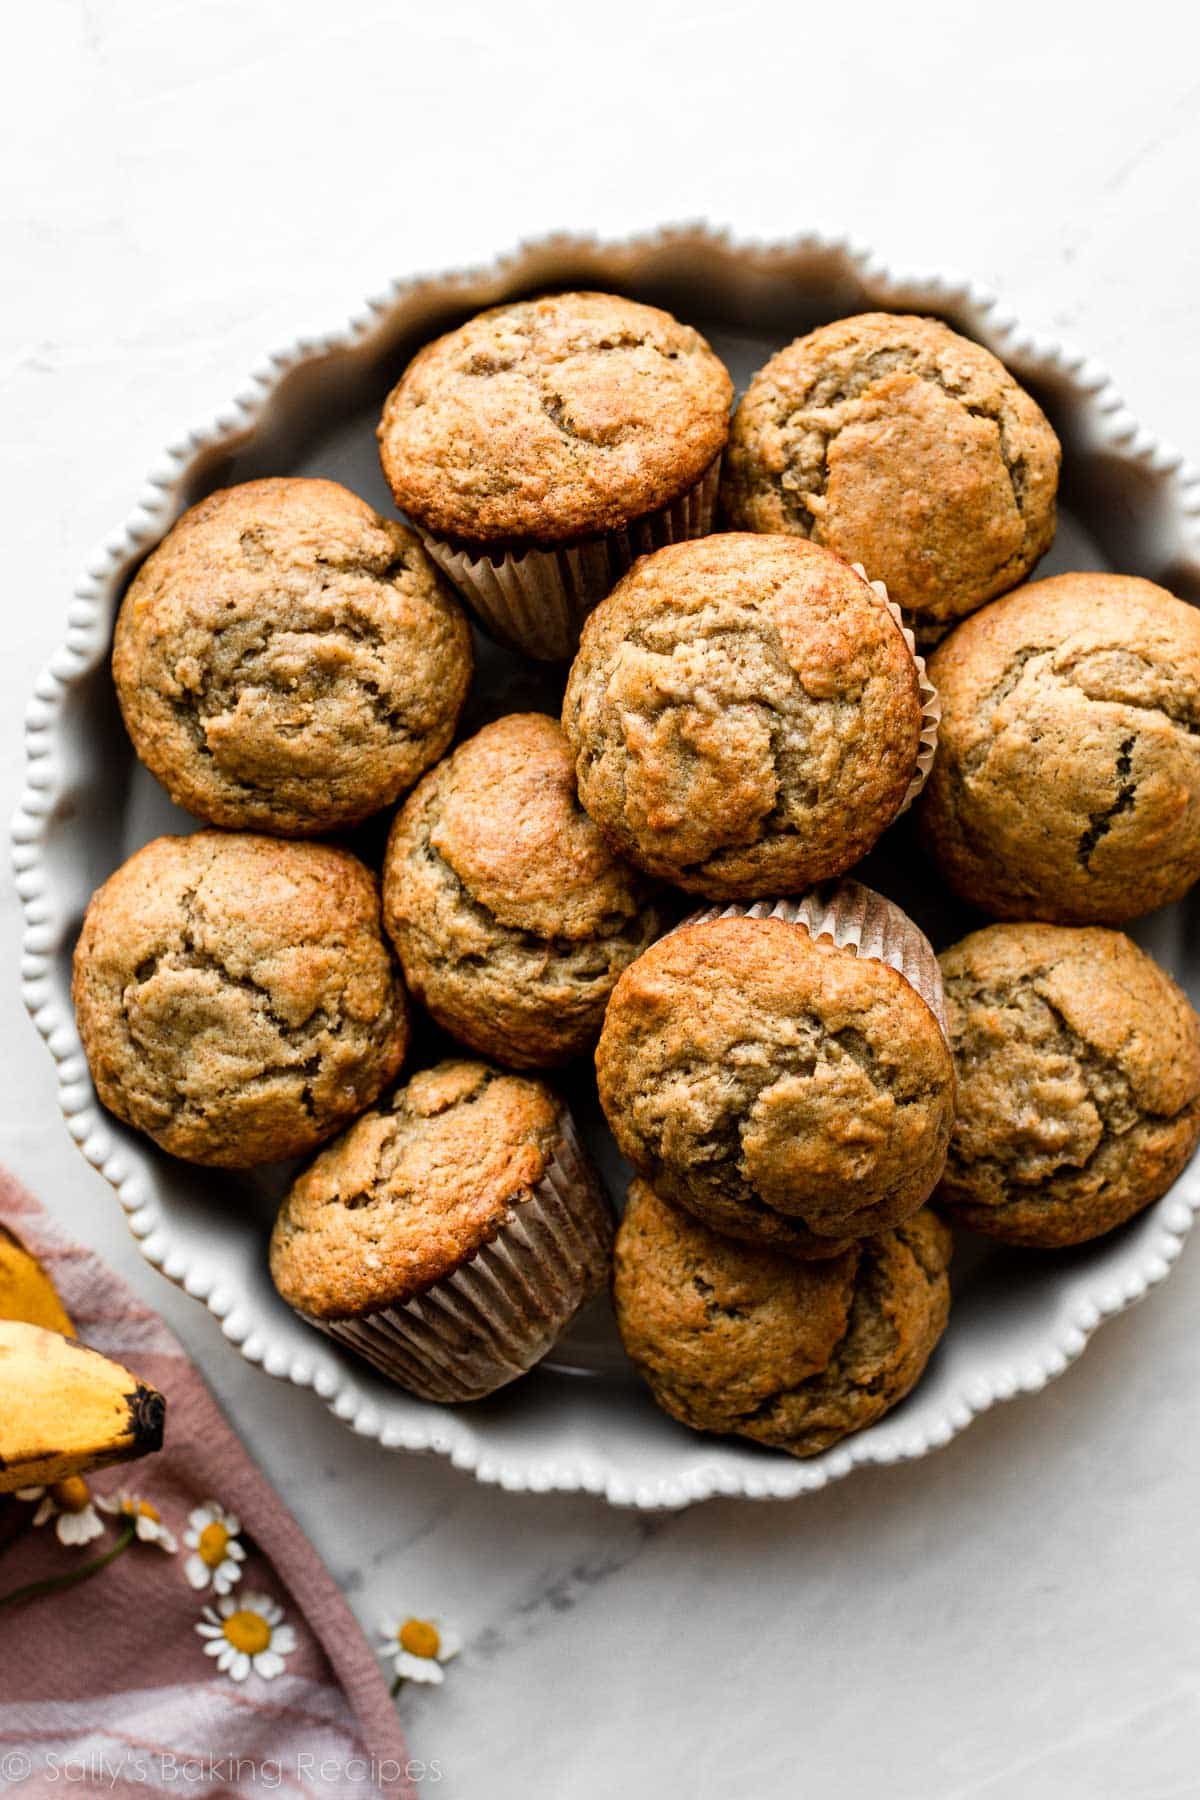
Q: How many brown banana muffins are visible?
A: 11